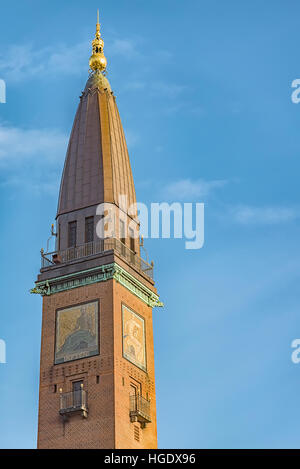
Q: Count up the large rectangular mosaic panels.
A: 2